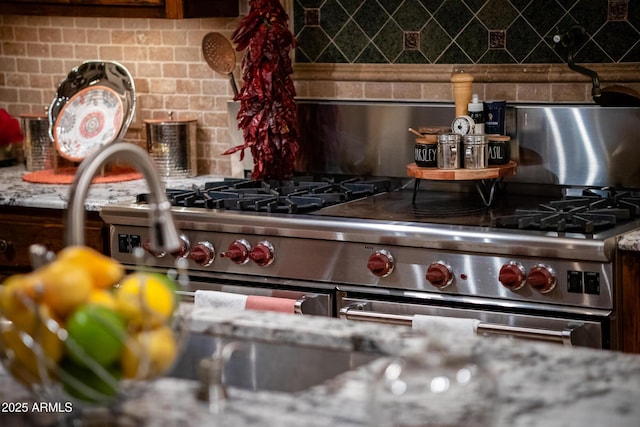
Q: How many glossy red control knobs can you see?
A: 9